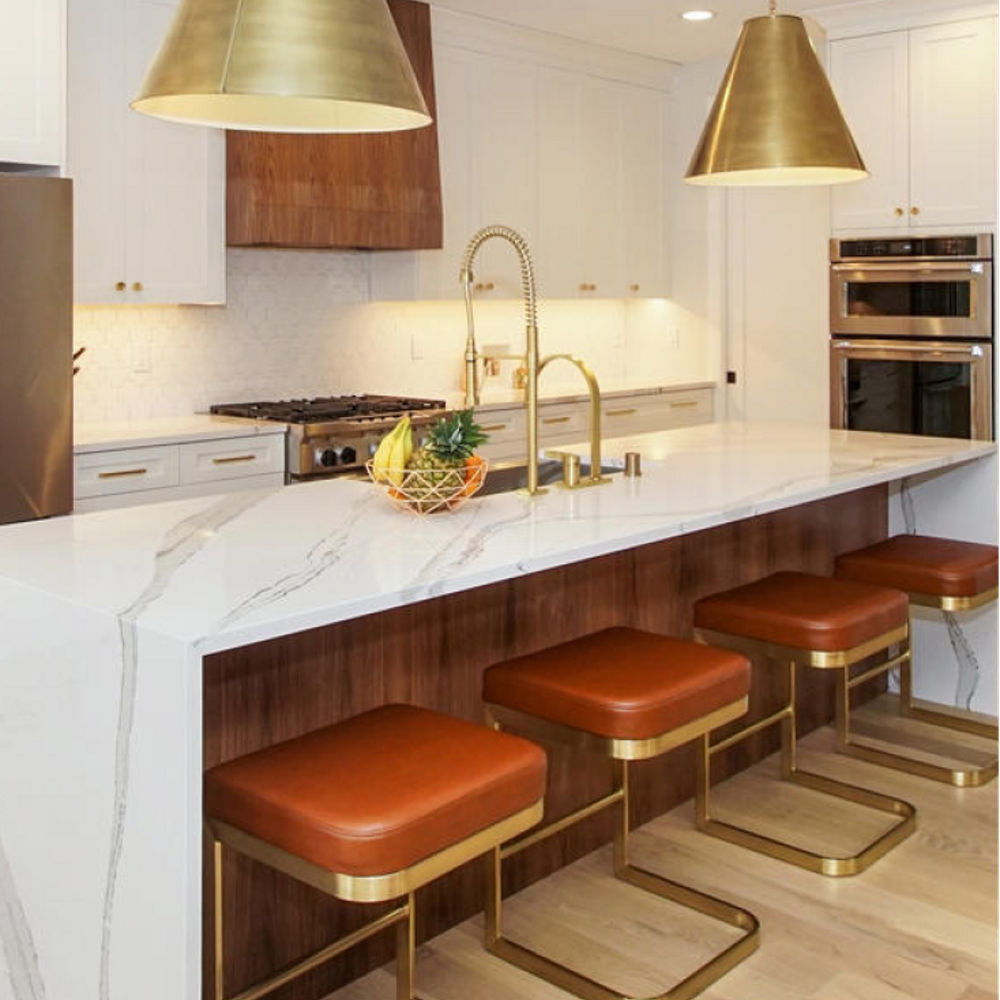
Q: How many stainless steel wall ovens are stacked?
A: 2